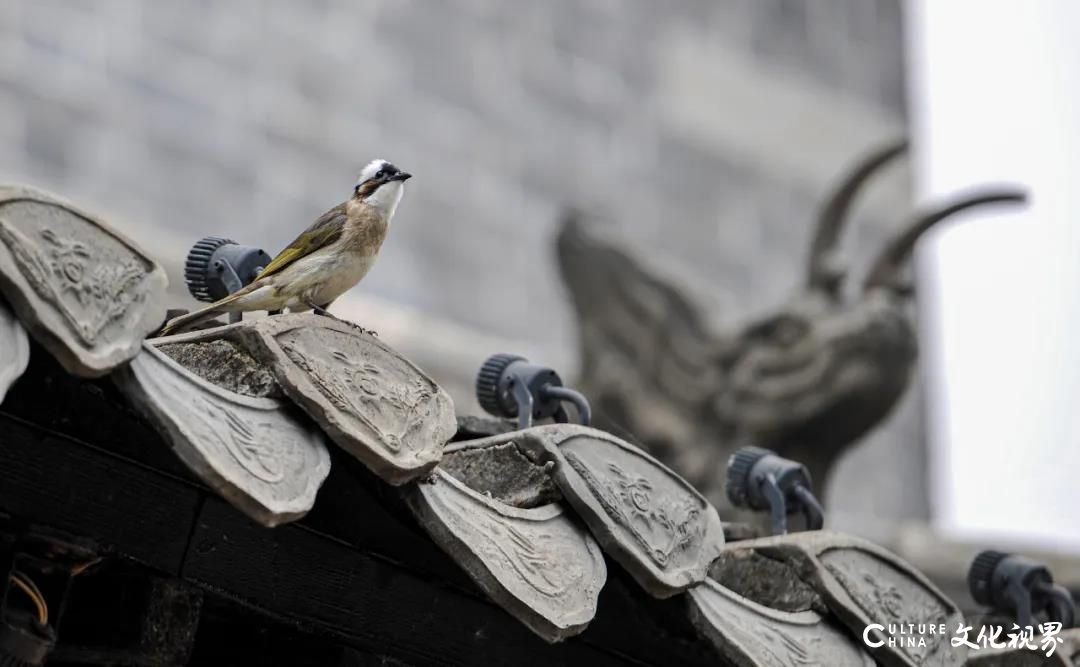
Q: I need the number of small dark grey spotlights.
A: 4